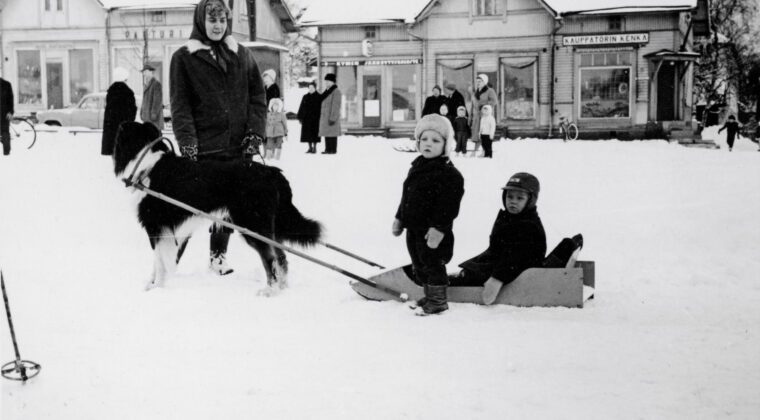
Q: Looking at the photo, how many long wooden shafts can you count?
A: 2